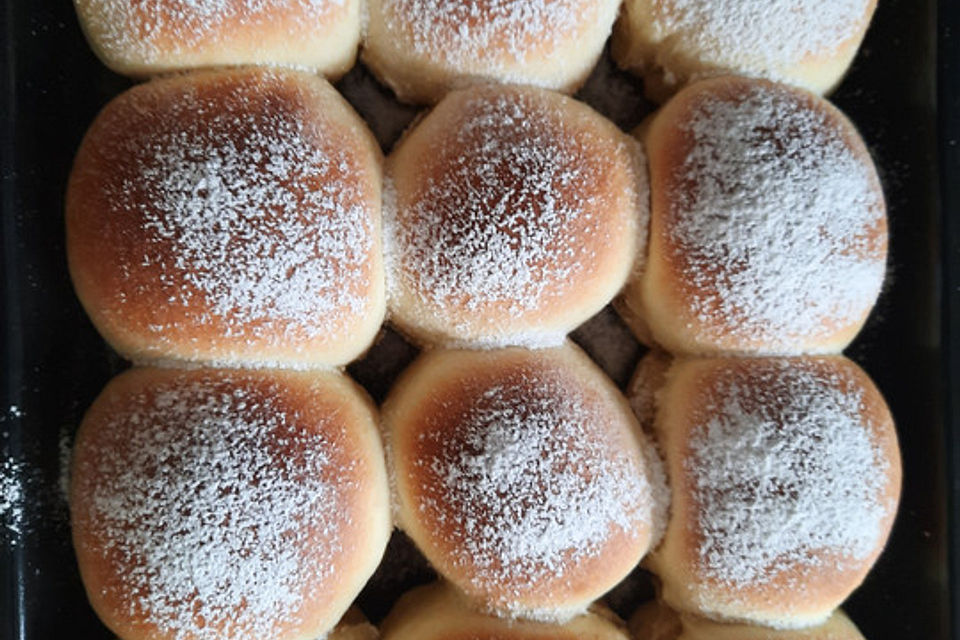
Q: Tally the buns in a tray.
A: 12